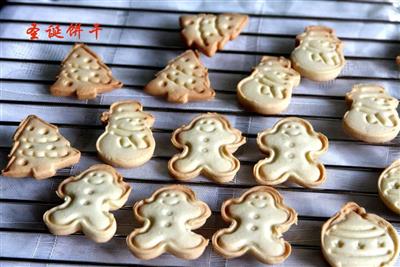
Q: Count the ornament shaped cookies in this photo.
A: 2